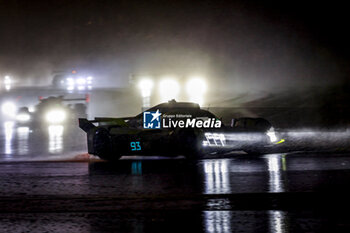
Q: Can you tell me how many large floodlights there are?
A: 3